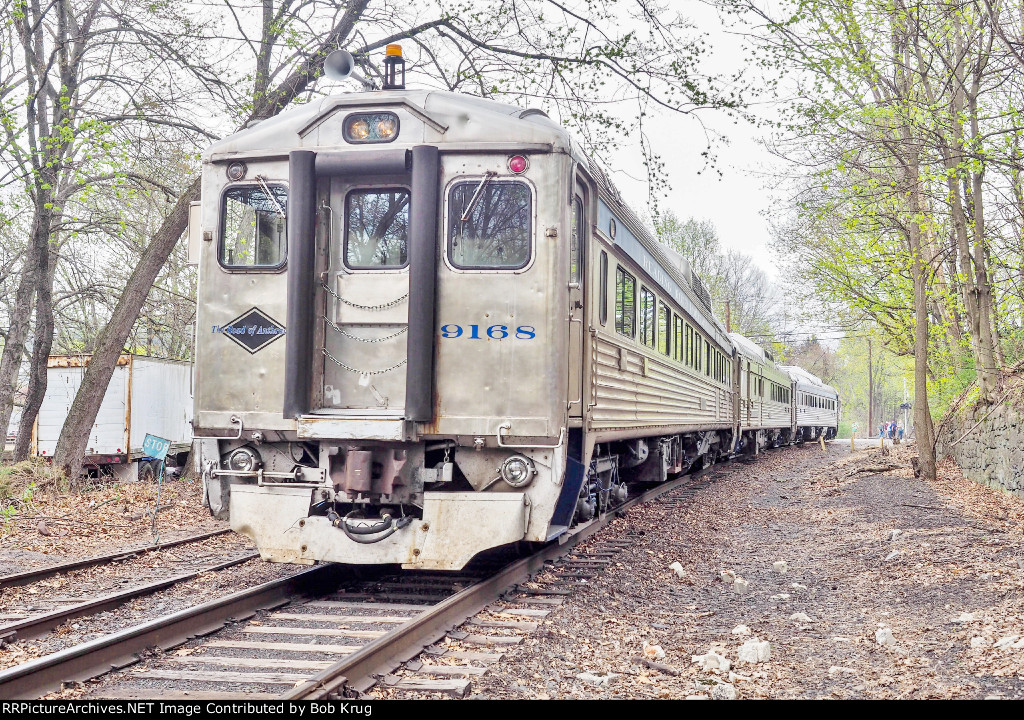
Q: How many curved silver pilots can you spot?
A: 1